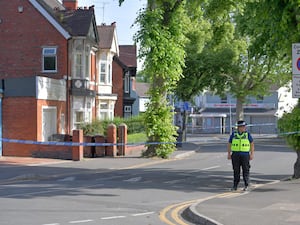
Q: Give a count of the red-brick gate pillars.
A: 3